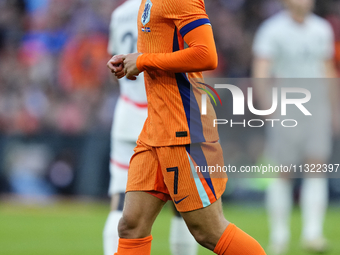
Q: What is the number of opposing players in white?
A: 2